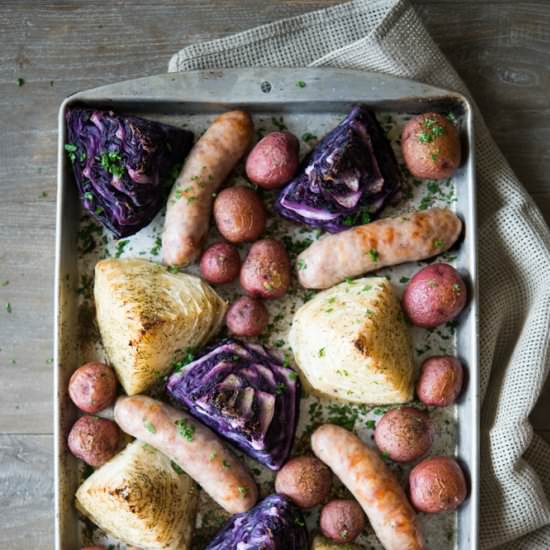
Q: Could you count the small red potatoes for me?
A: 14